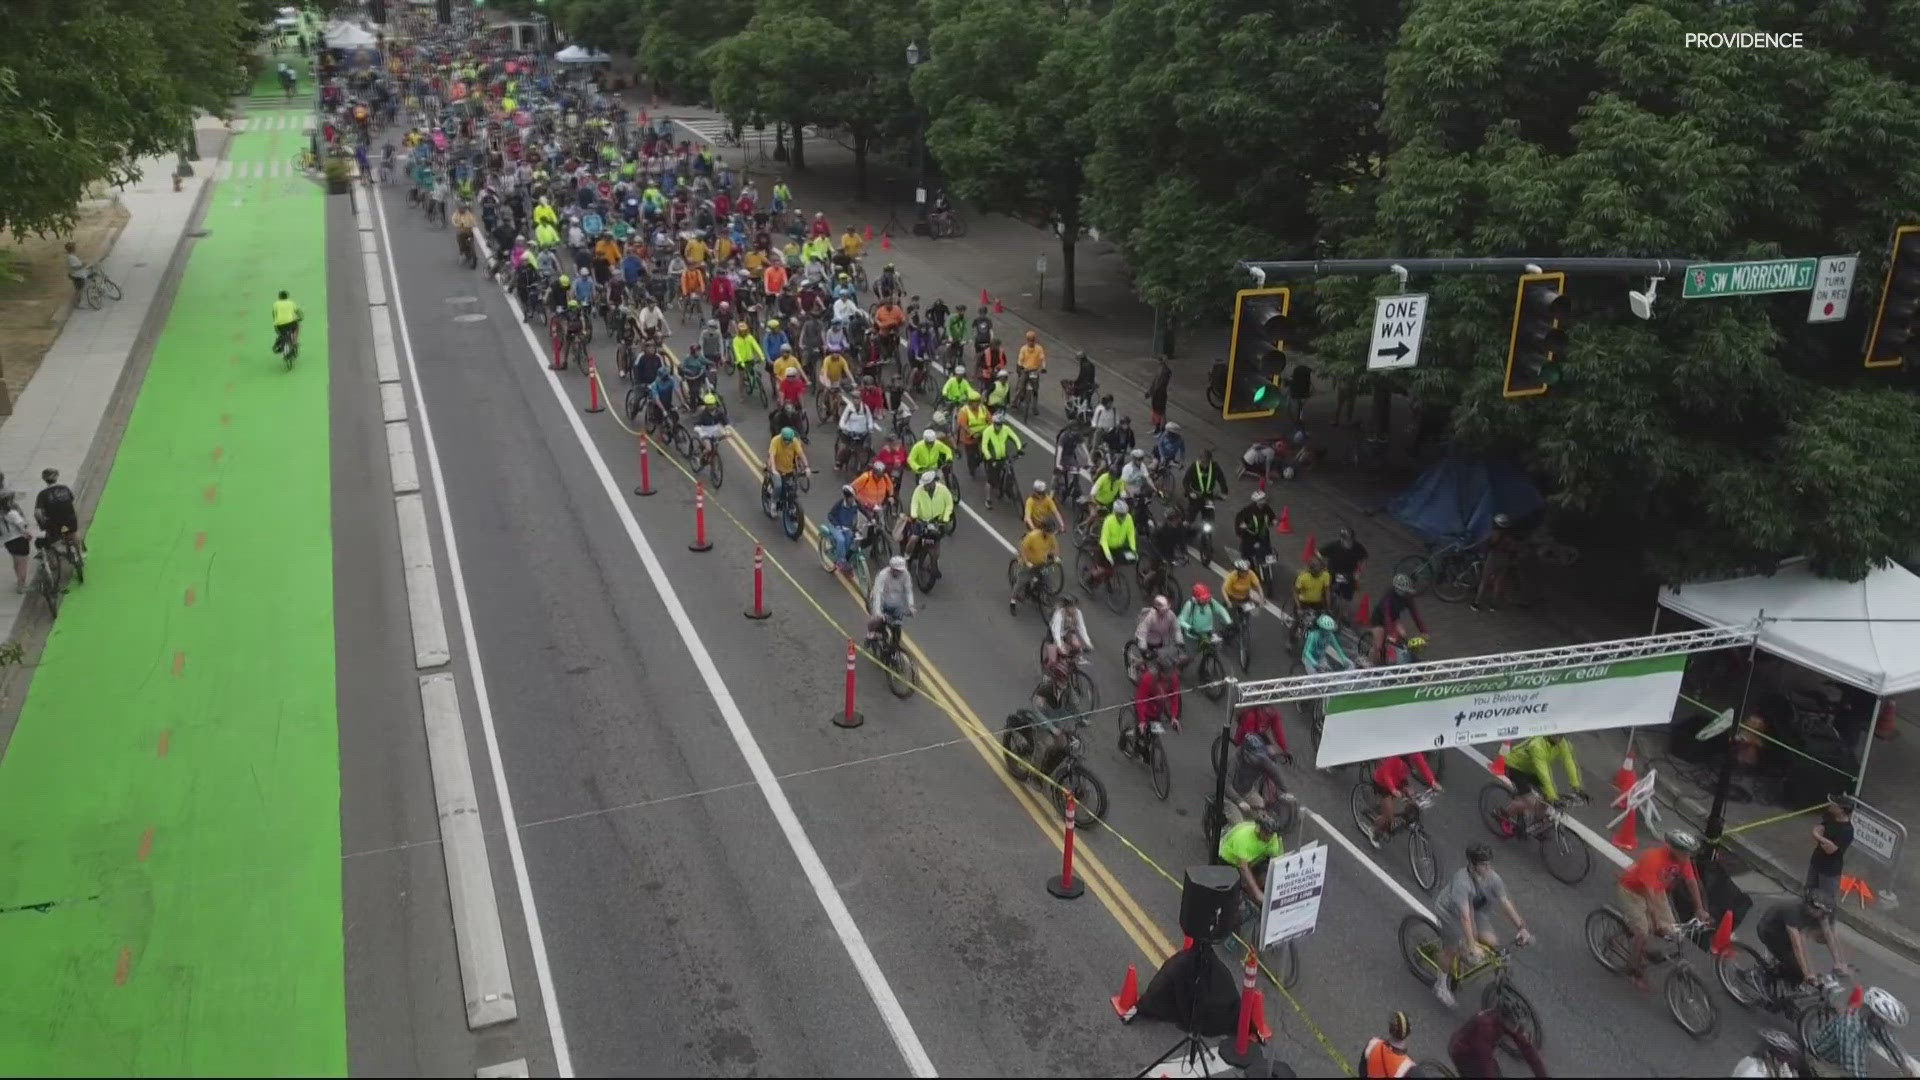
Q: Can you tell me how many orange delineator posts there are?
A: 8